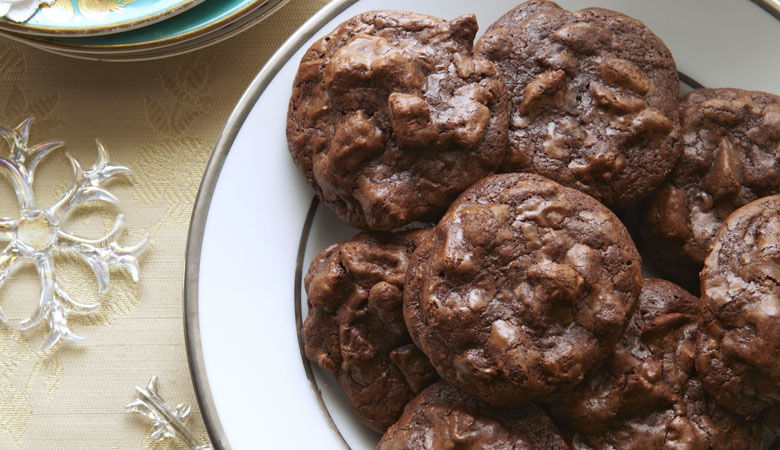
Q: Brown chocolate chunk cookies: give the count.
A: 8